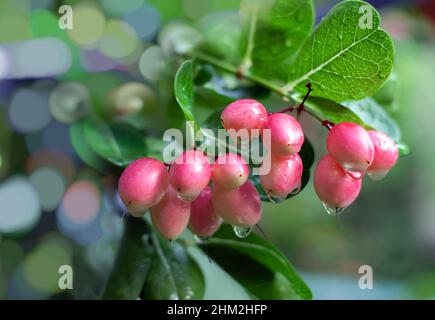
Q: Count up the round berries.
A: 12